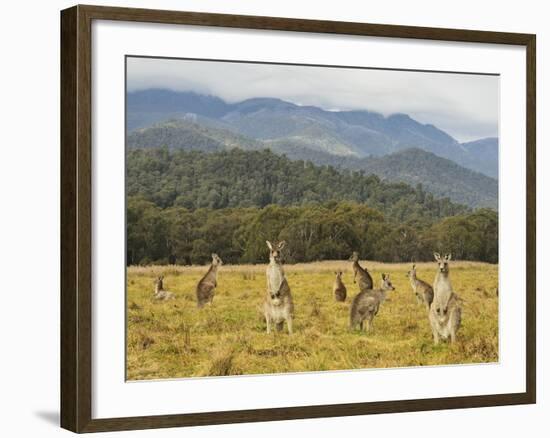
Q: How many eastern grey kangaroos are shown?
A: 8